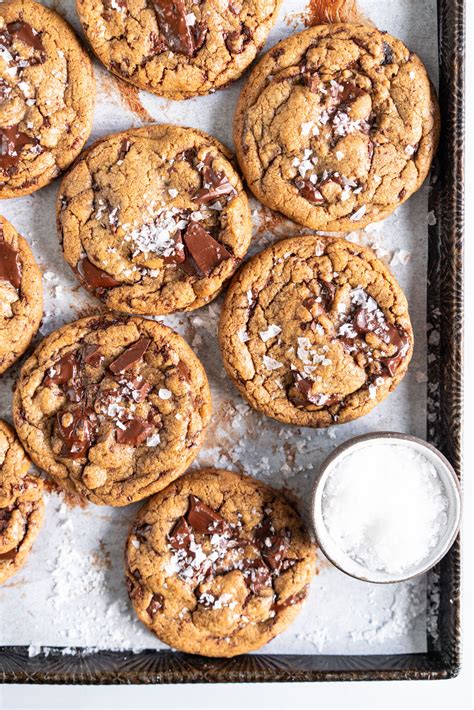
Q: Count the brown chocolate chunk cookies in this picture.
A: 9